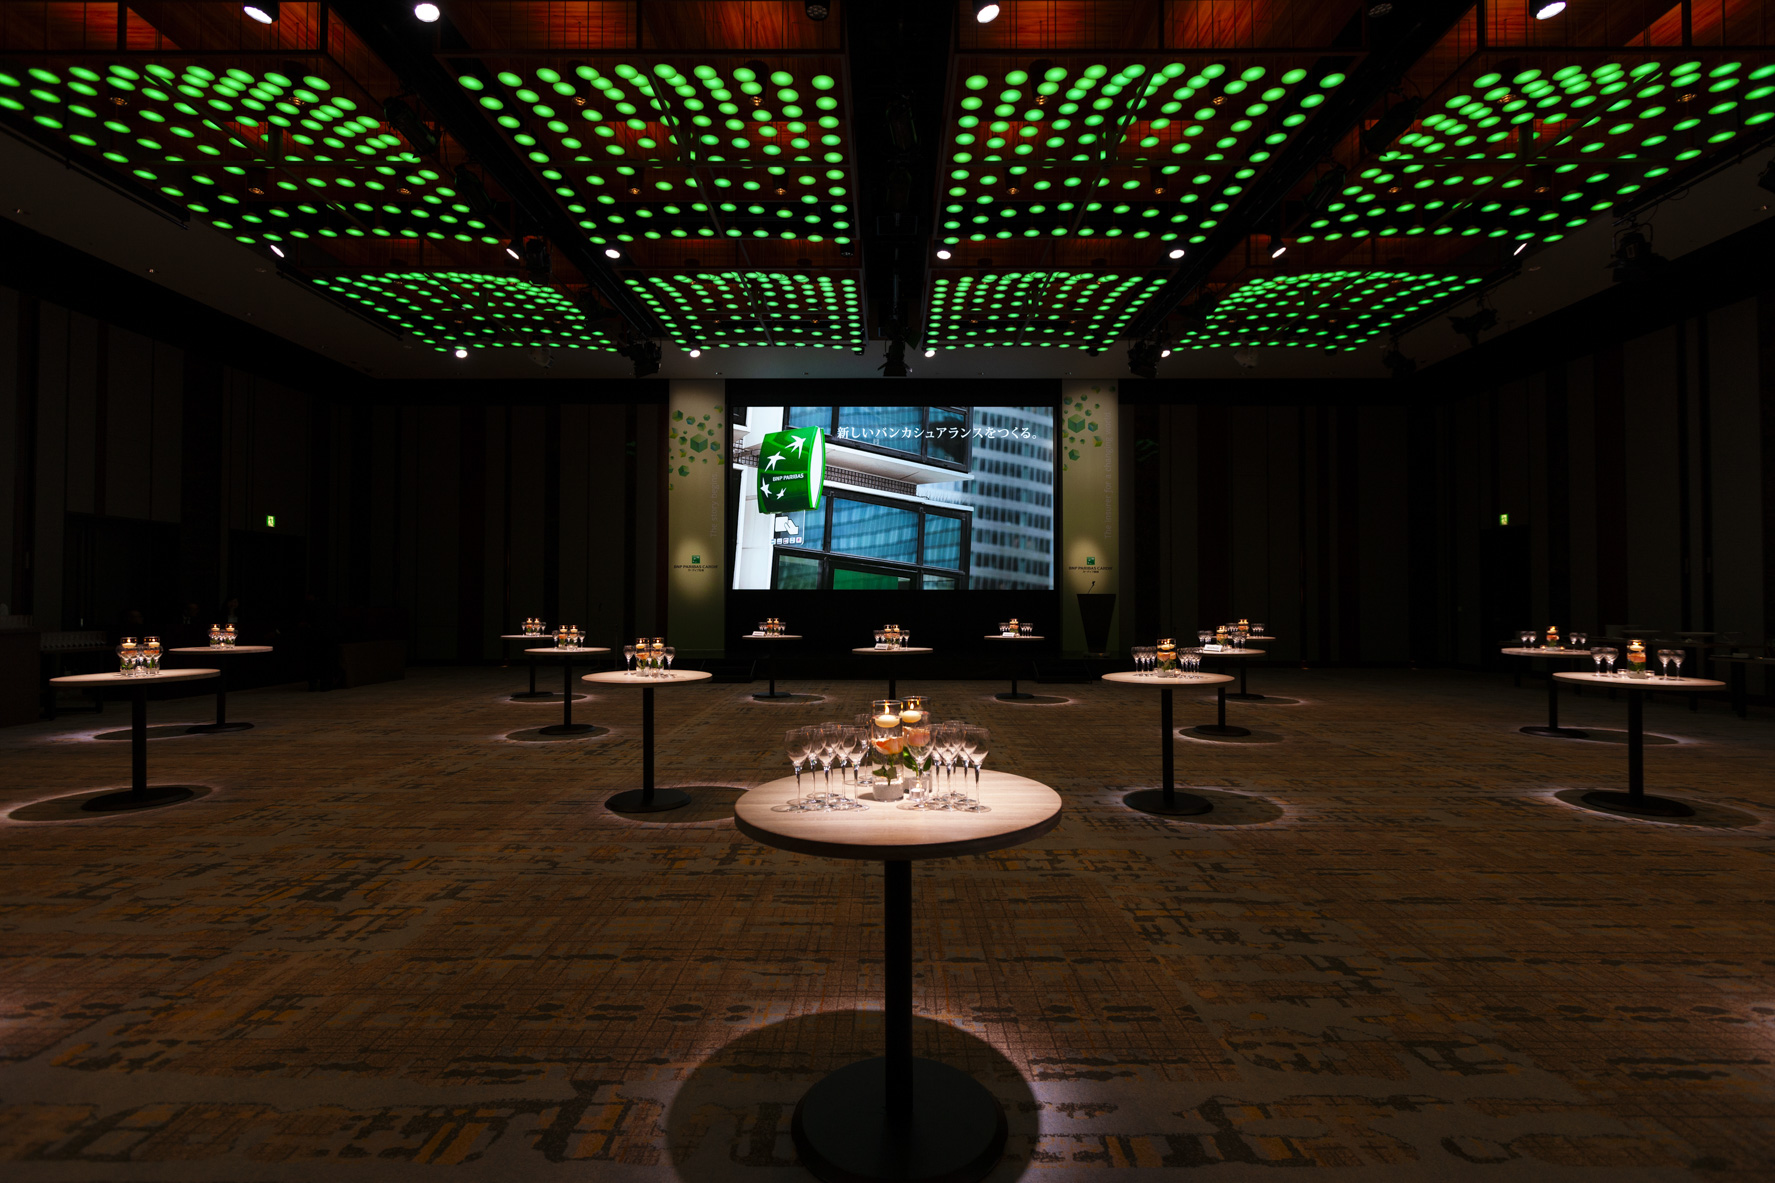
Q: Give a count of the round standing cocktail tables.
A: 14